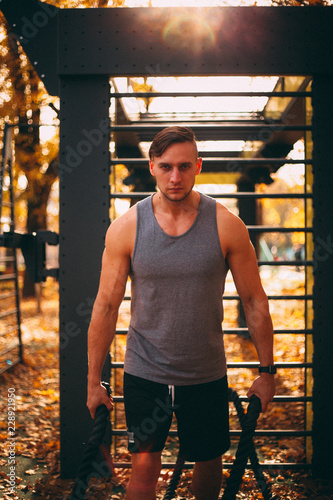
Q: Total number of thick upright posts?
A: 2